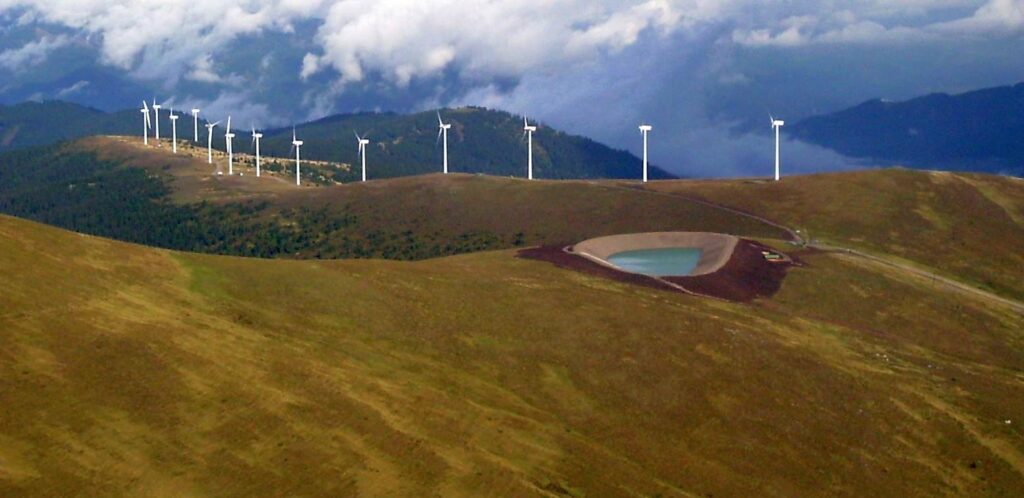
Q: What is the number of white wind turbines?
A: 13